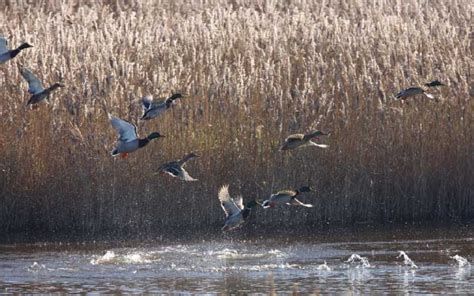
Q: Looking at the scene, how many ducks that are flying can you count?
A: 9